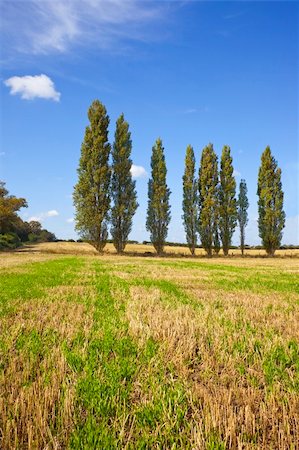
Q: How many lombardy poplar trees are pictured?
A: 8